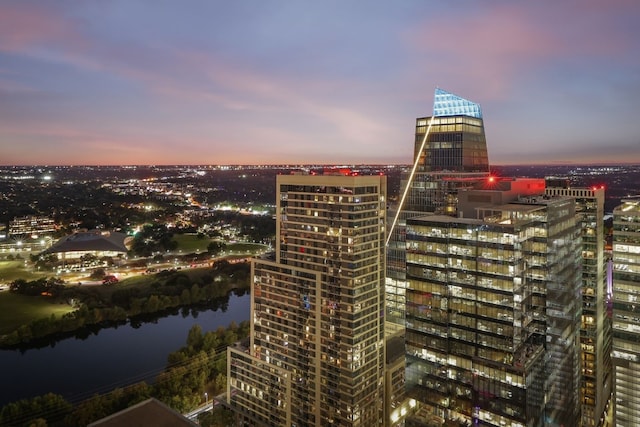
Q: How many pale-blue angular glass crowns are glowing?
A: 1